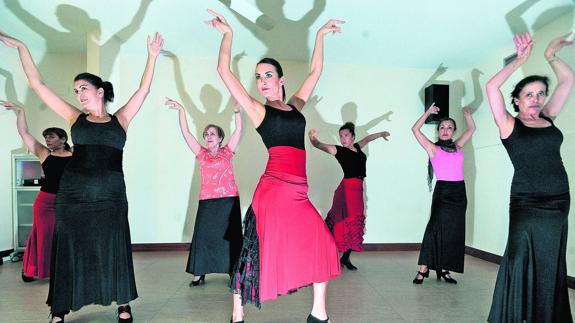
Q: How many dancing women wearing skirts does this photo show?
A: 7